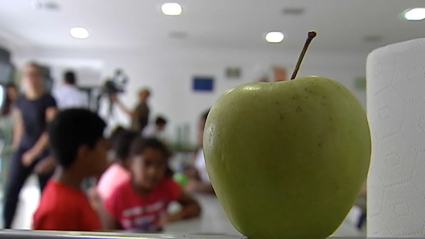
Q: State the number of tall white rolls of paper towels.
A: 1